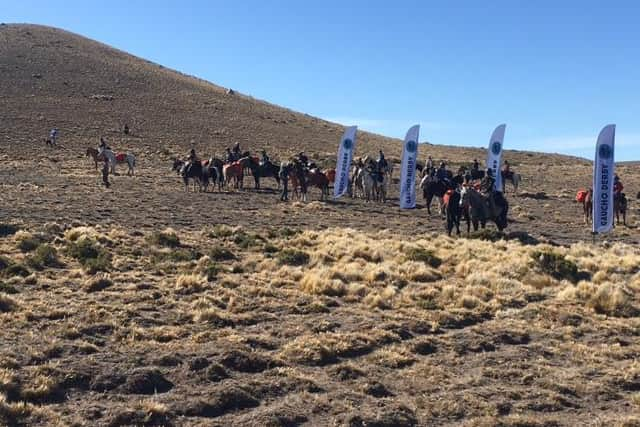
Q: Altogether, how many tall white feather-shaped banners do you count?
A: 4